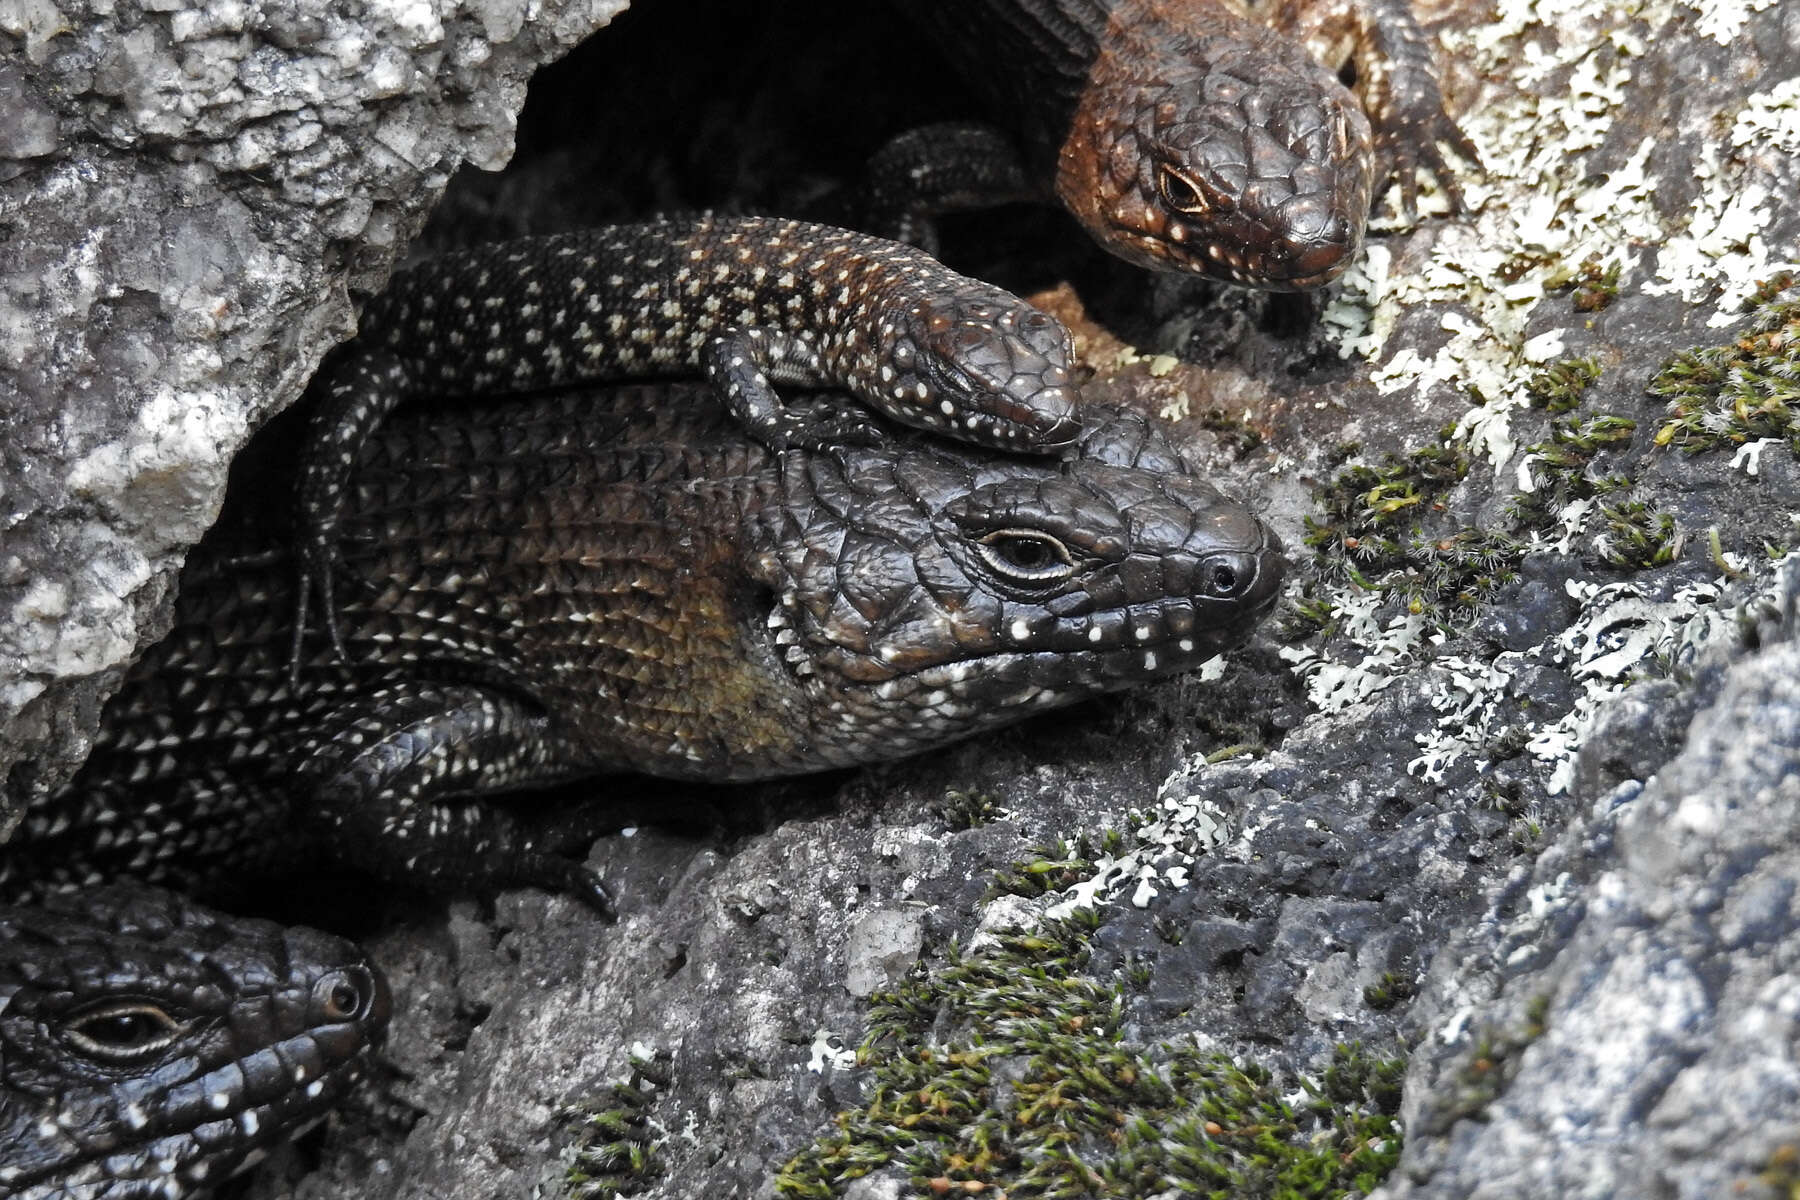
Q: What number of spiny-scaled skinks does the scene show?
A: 4